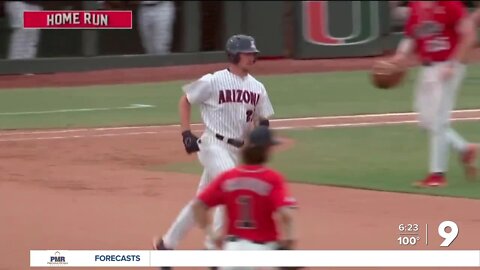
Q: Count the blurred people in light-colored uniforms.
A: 2